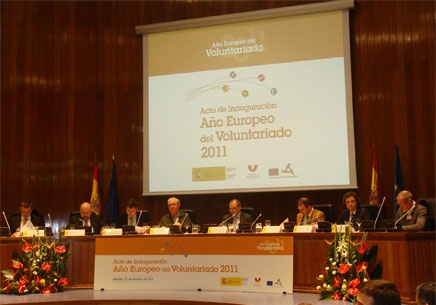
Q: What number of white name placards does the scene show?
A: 8